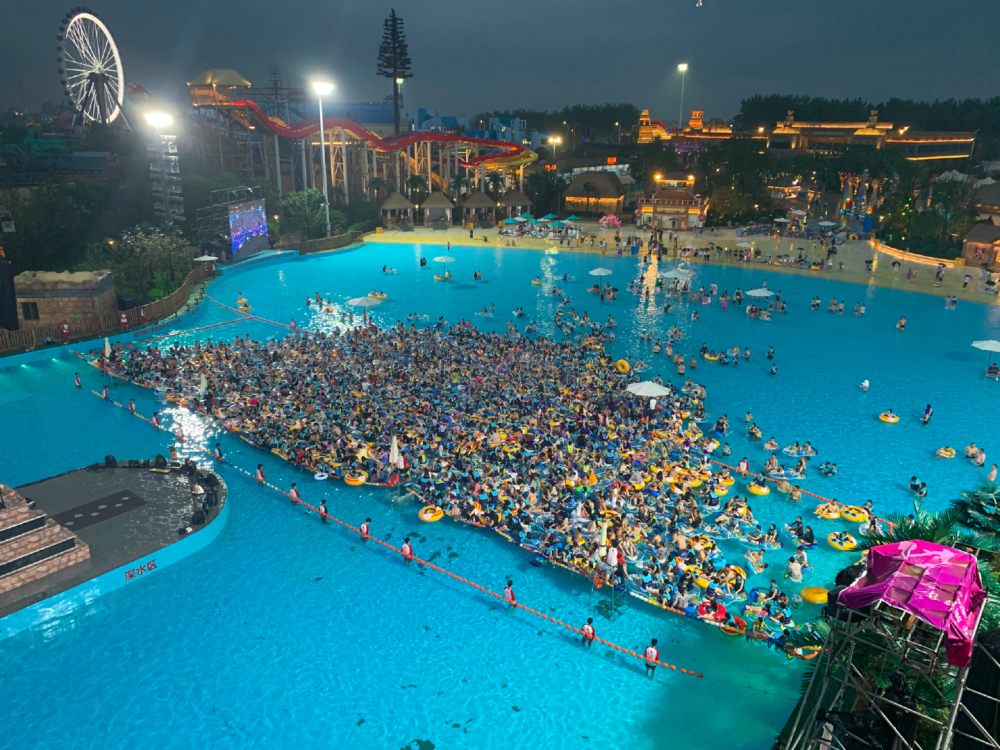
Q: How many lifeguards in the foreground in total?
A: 14